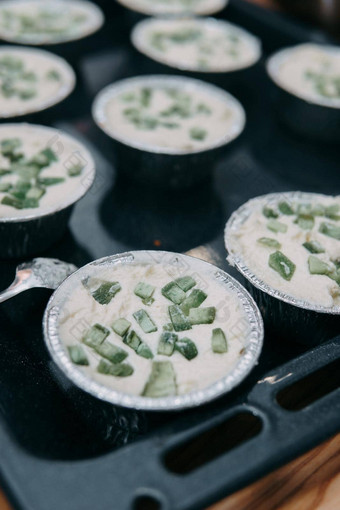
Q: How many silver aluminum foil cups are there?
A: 9